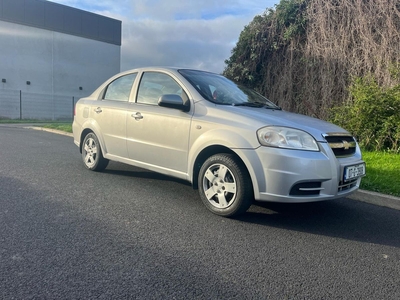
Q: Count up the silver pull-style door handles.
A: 2